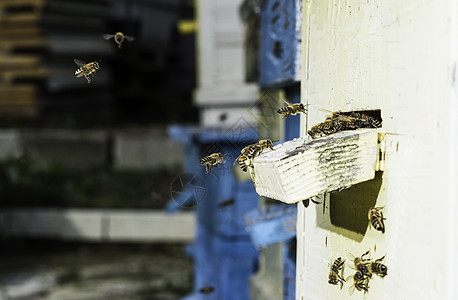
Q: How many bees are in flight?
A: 4